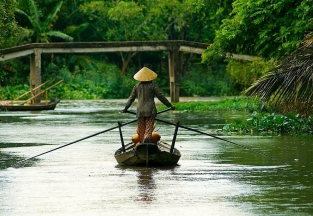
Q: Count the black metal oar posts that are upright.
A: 2